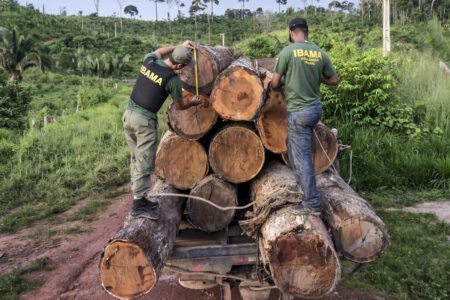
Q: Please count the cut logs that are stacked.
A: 11